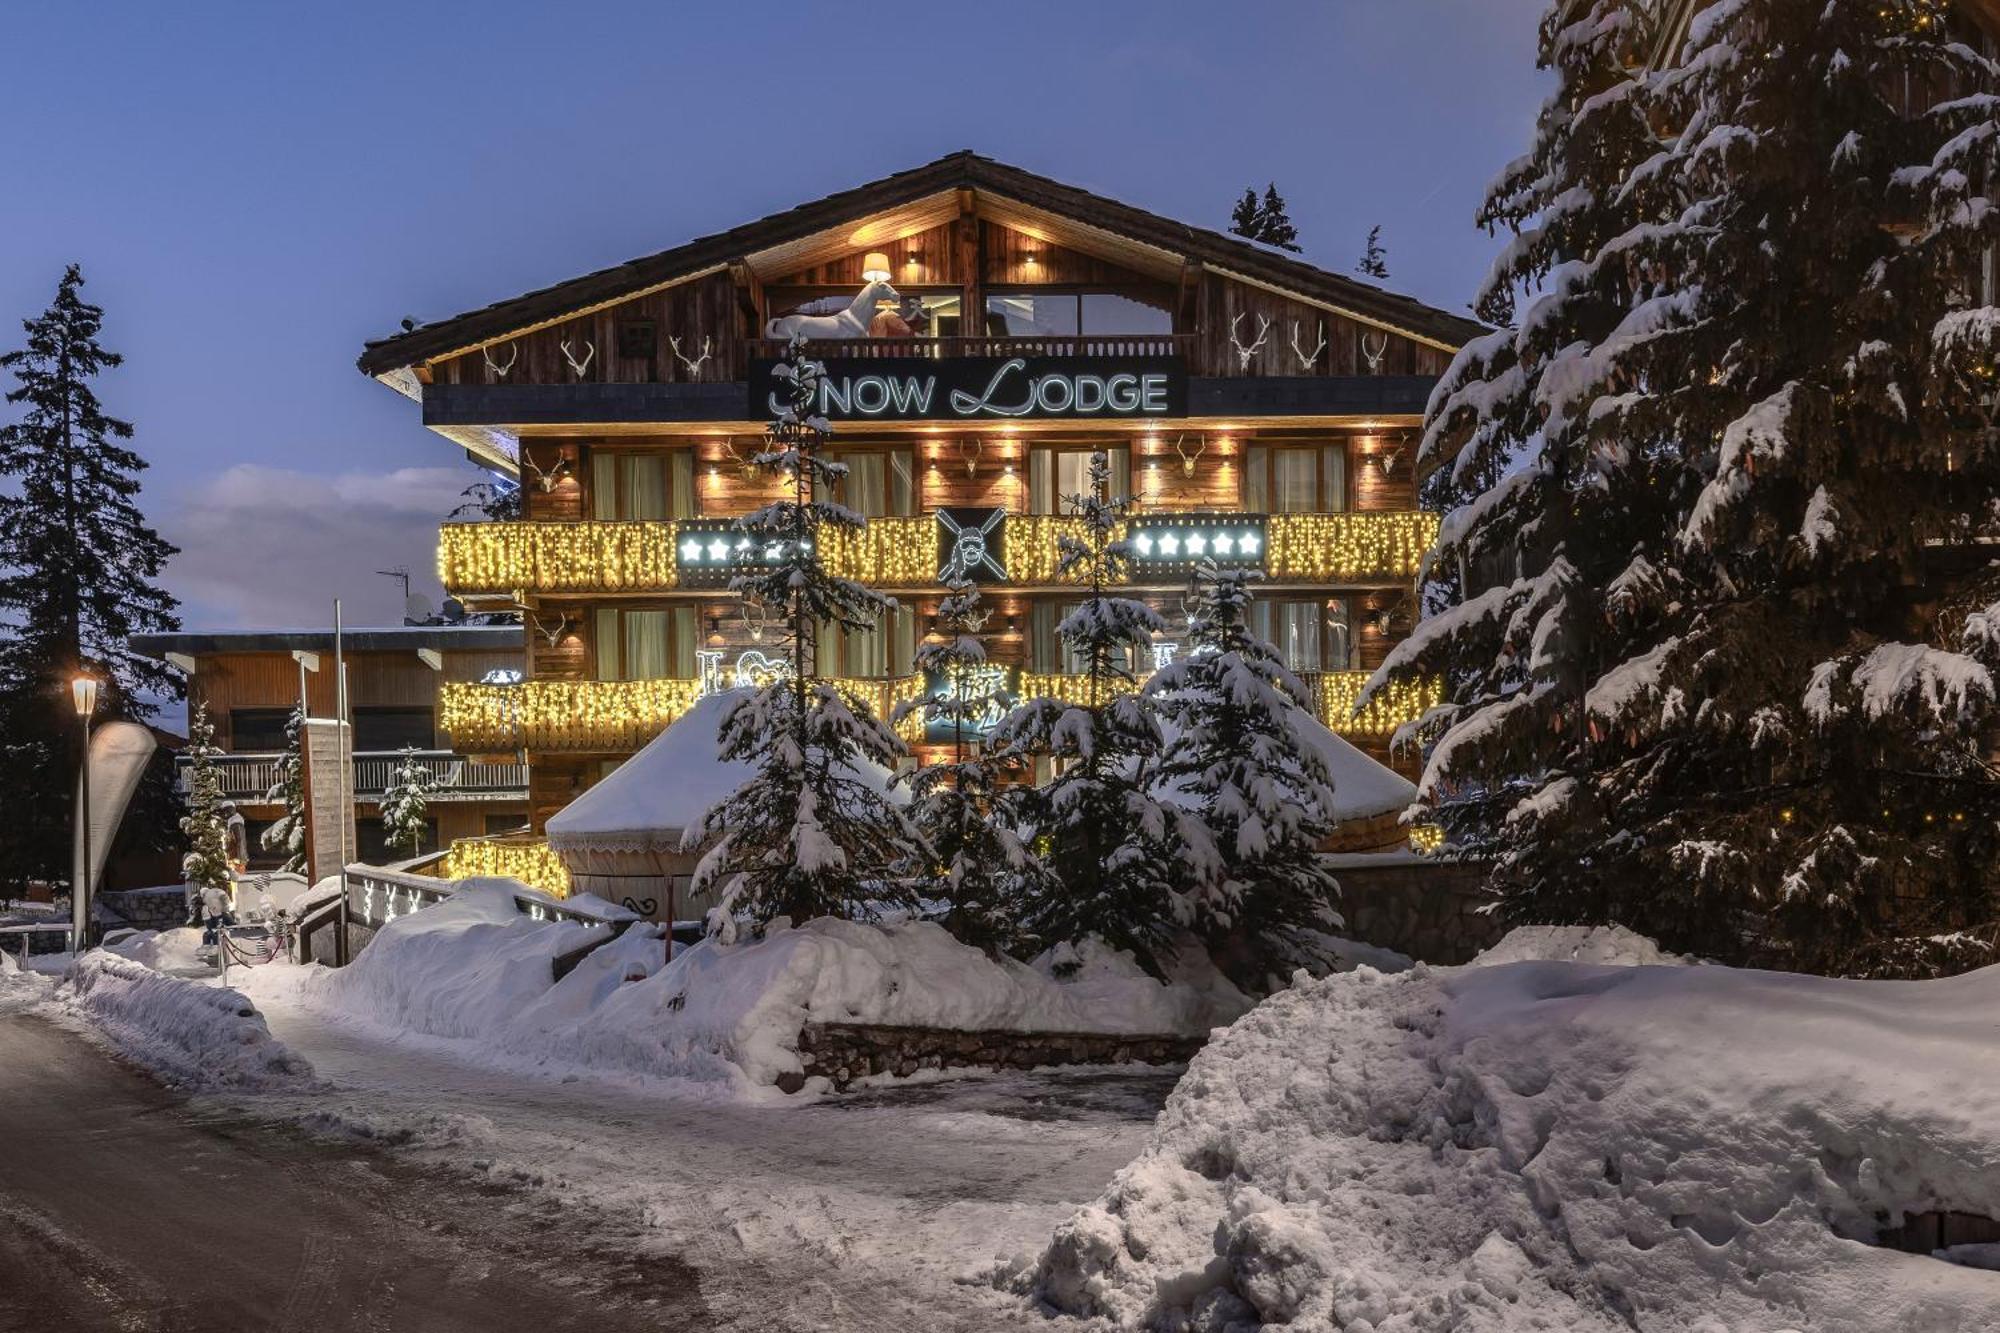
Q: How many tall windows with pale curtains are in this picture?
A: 8